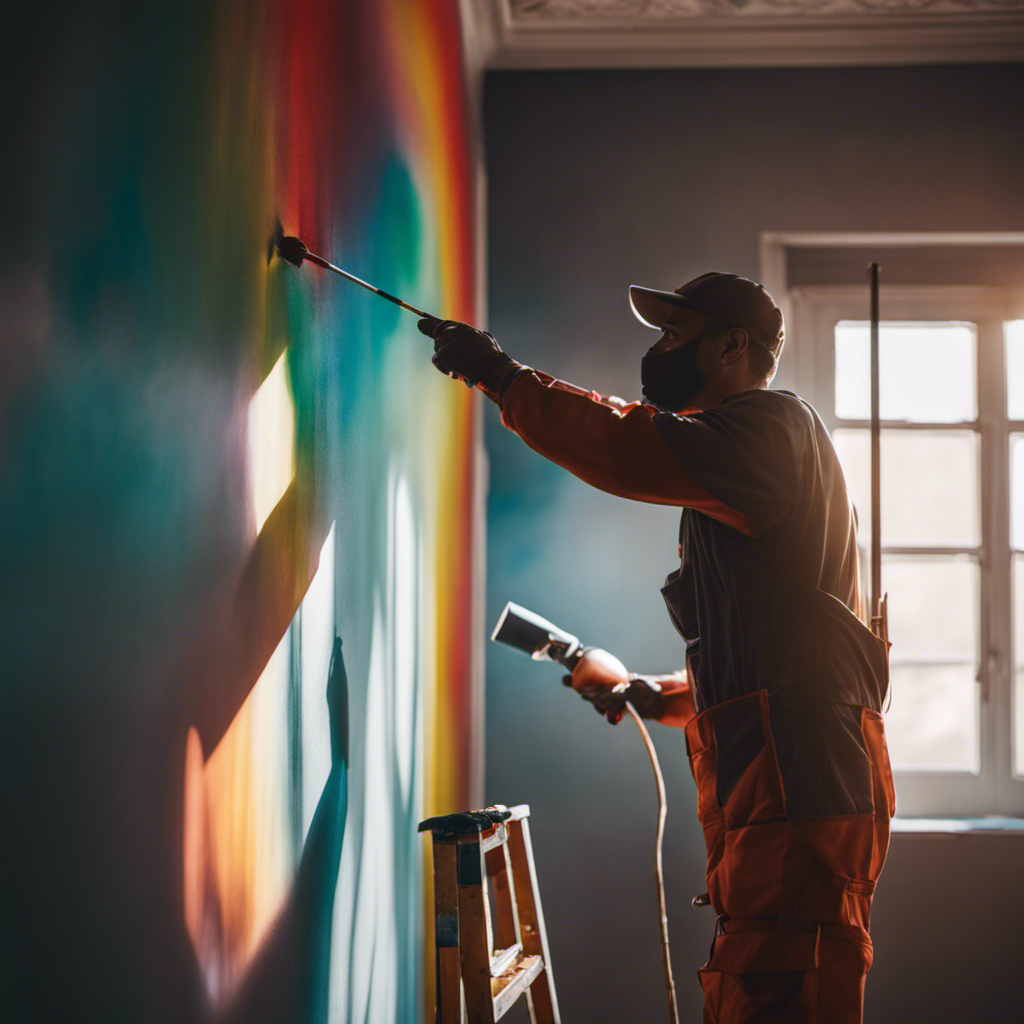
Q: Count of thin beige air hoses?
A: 1